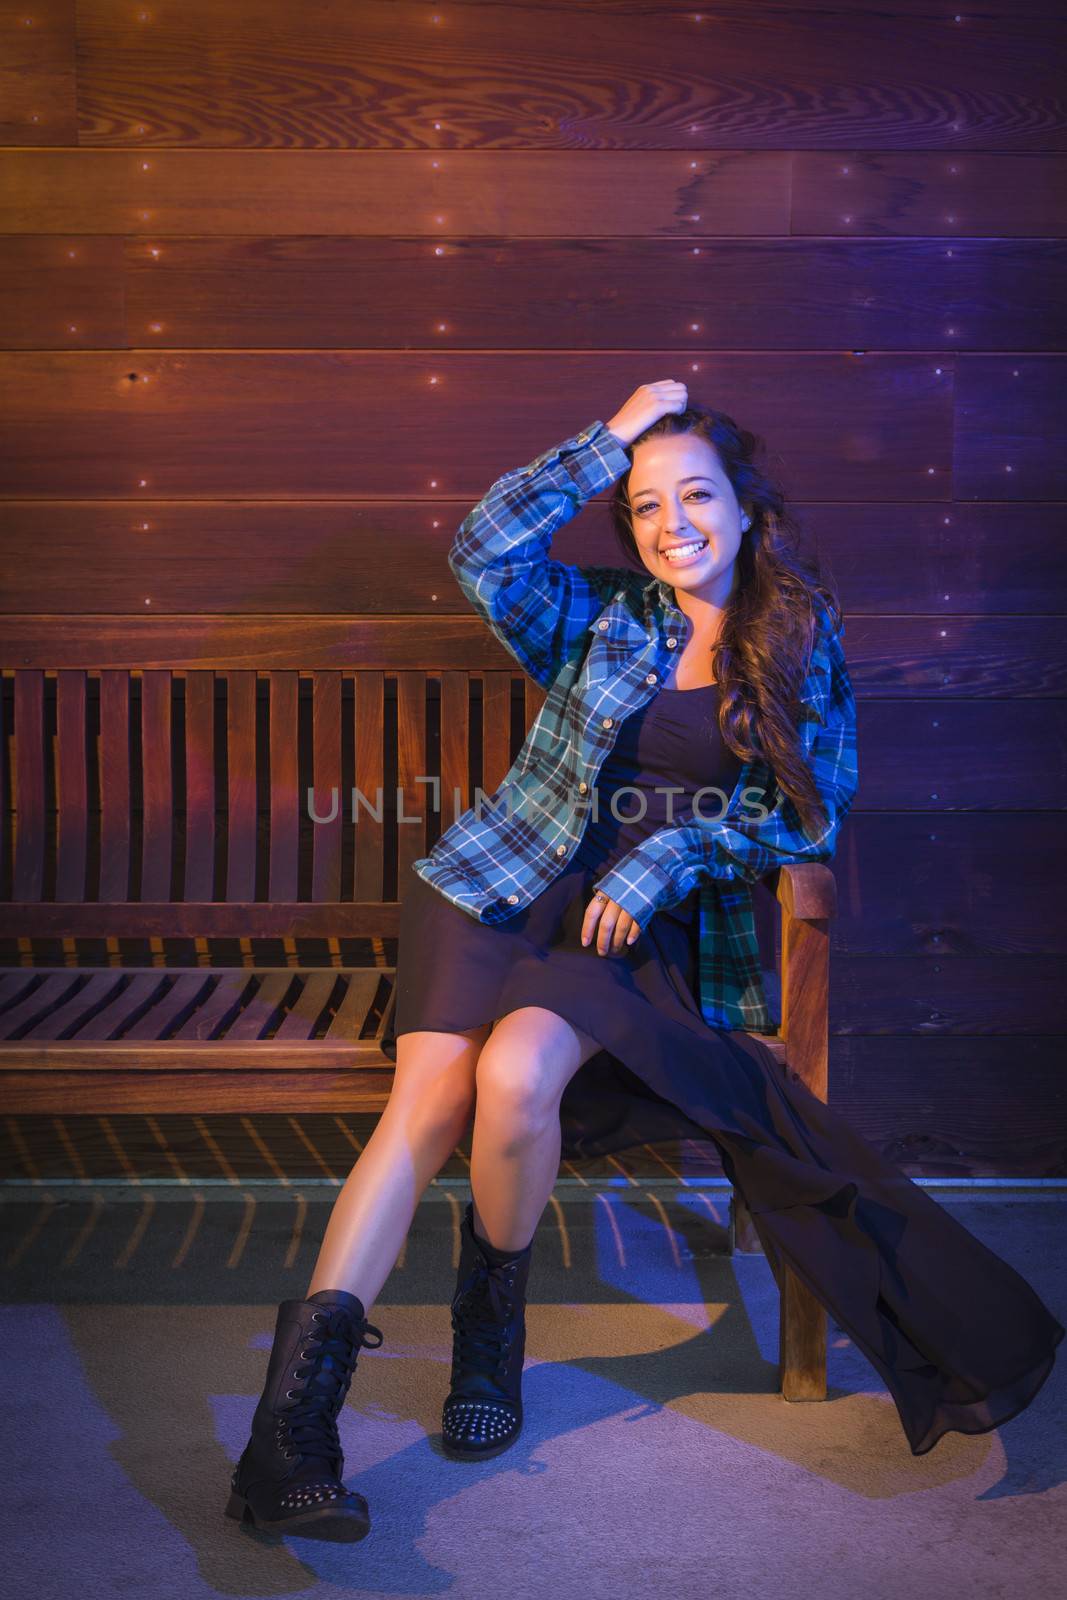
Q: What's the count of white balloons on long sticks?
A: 0